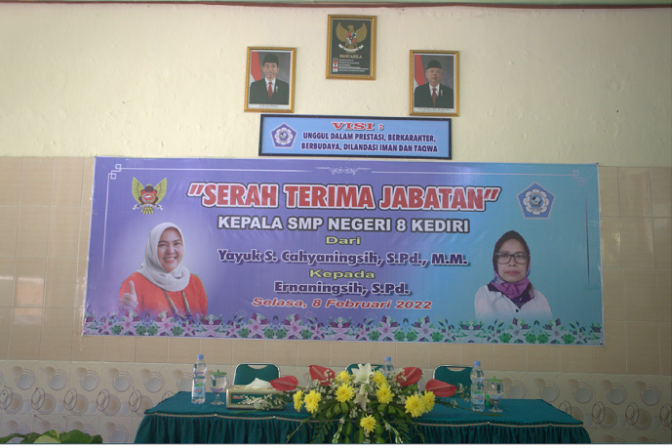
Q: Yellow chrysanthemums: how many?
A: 9